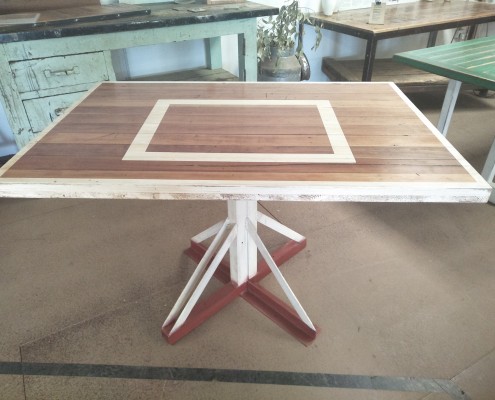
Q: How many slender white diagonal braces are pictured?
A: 5